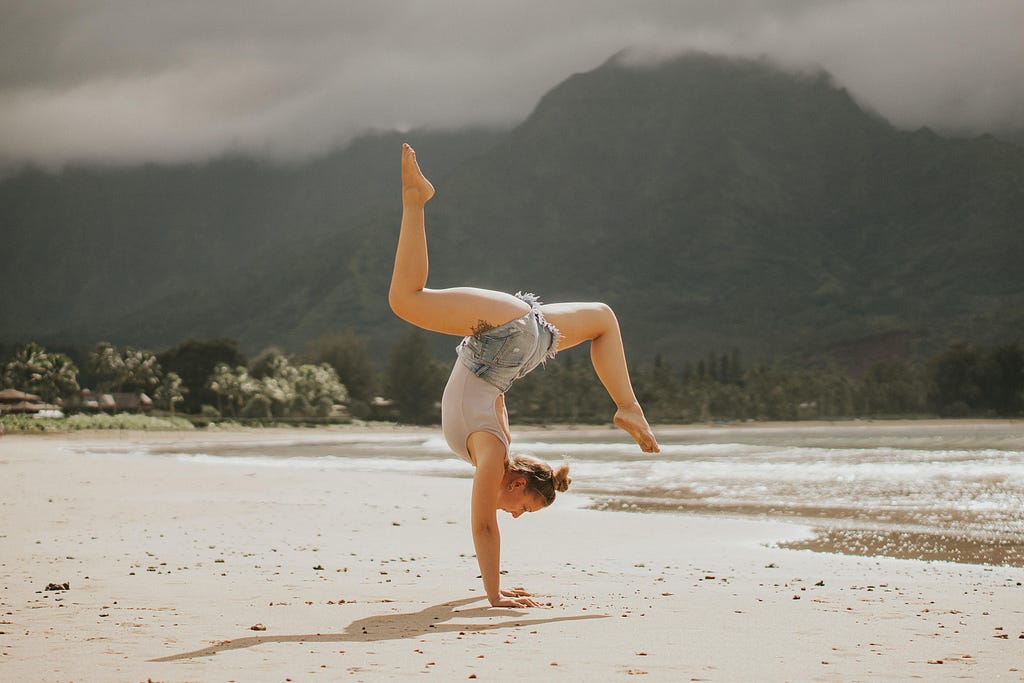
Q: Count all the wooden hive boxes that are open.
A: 0